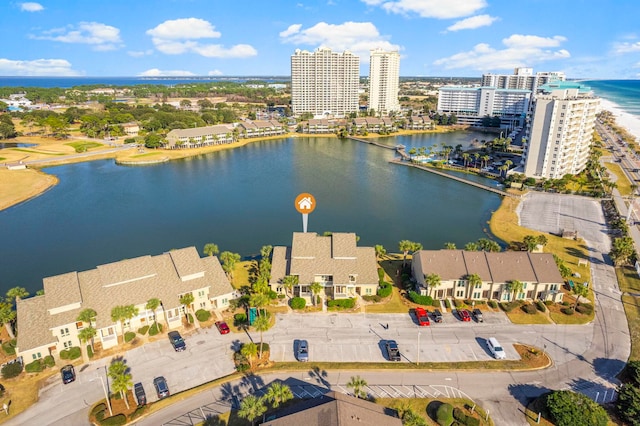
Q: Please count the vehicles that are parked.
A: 12